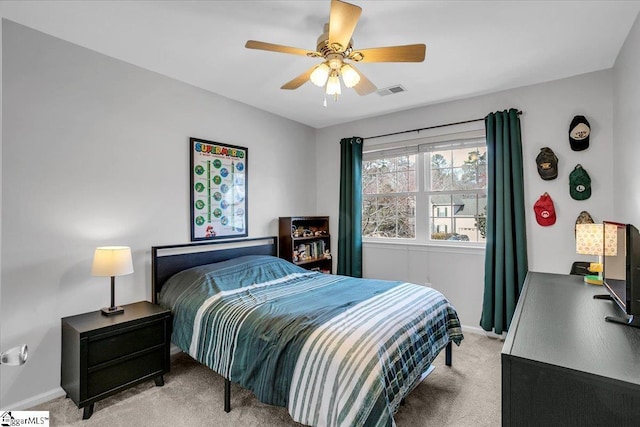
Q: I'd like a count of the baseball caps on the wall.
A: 5